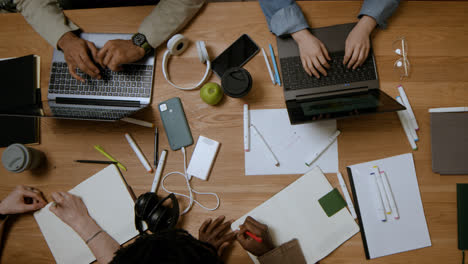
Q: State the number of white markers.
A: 13